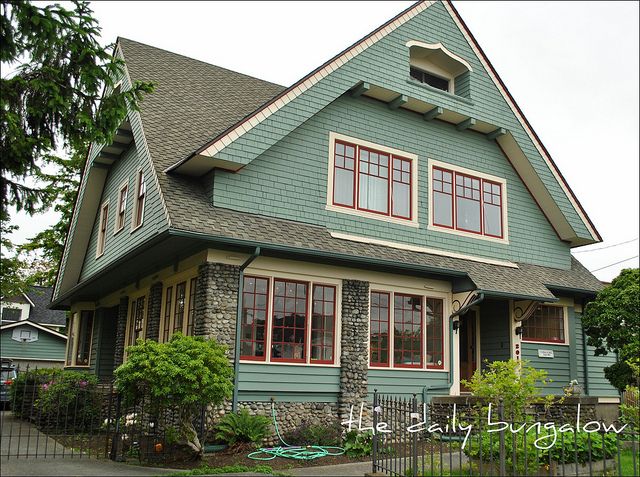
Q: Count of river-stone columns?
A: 4